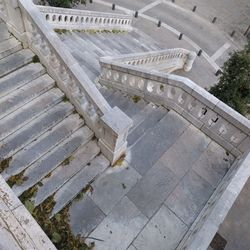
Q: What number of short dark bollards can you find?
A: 11